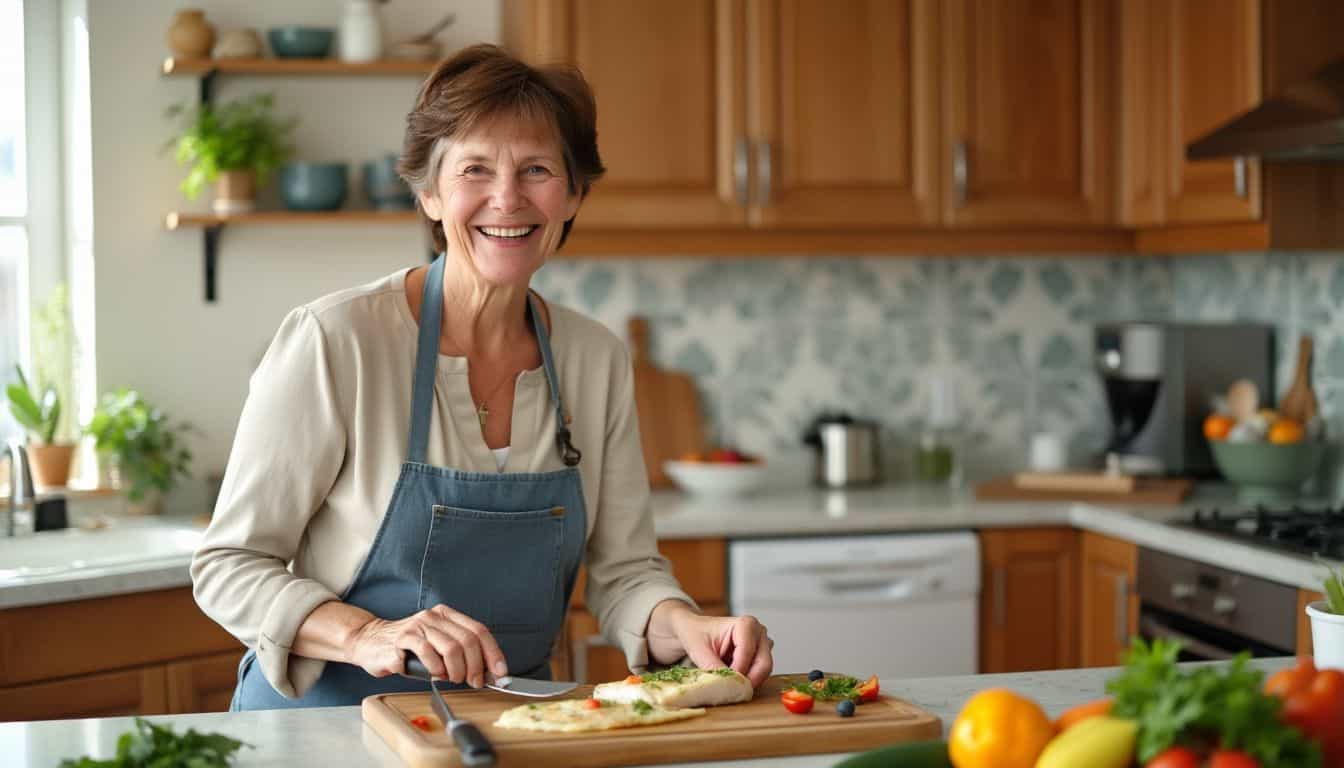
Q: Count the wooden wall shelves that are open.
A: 2